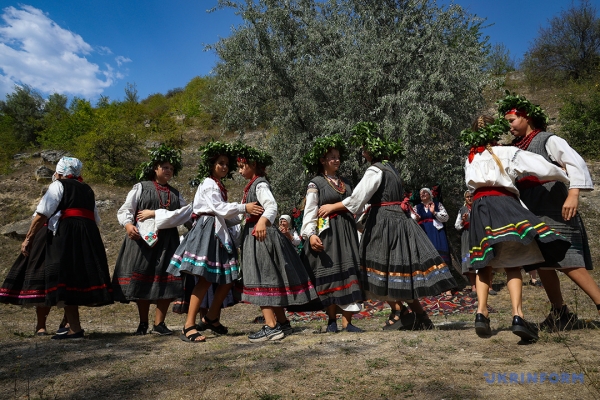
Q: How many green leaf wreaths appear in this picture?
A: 7